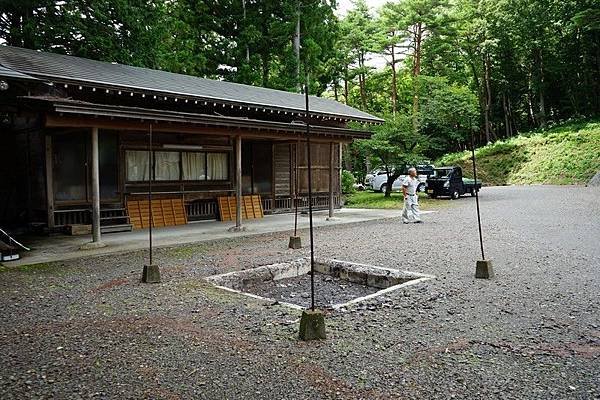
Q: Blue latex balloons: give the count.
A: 0